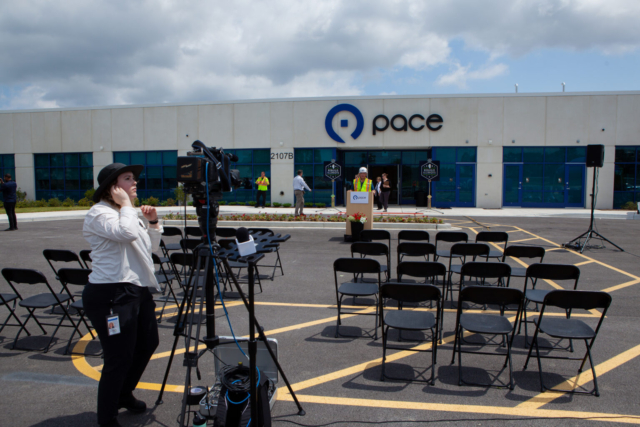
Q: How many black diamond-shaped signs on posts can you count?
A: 2